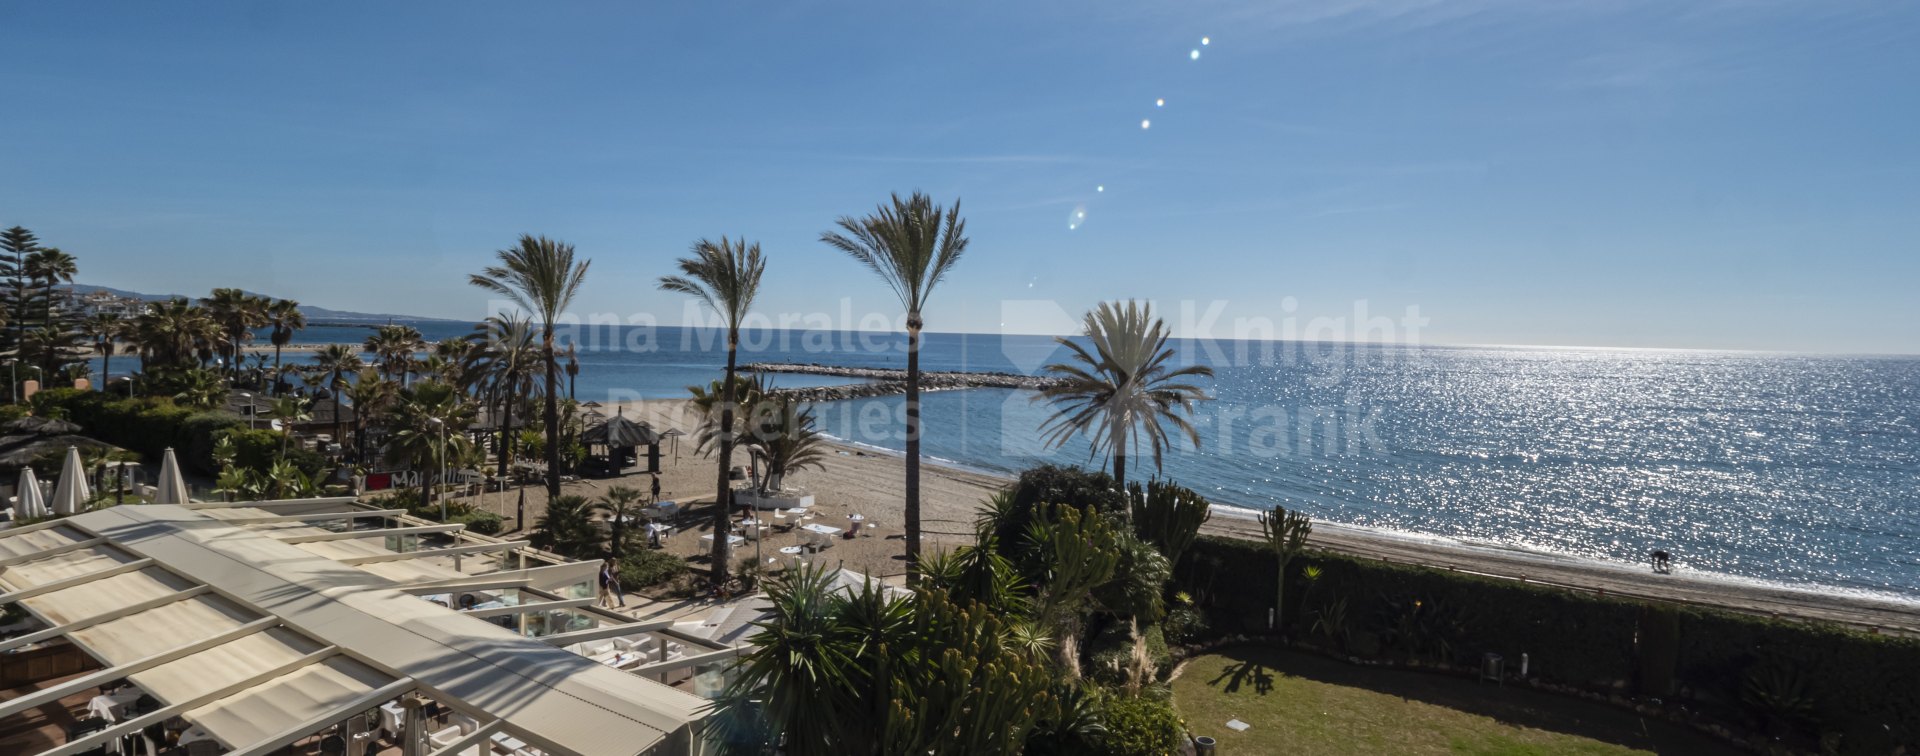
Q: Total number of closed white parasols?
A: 3